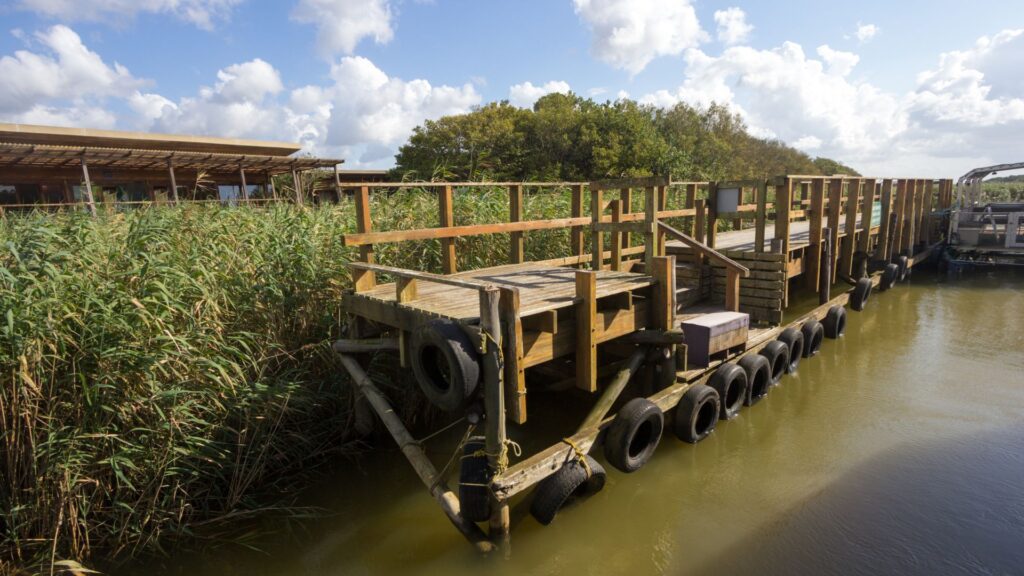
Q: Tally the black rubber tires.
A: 14